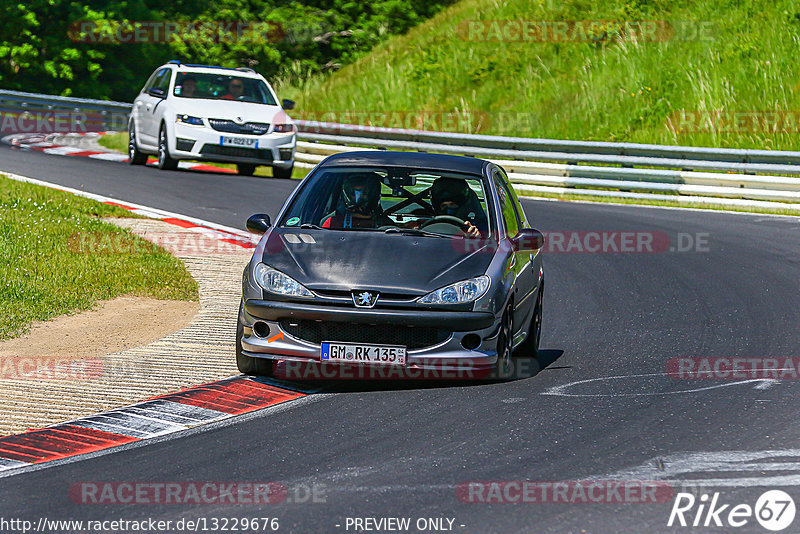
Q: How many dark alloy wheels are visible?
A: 2